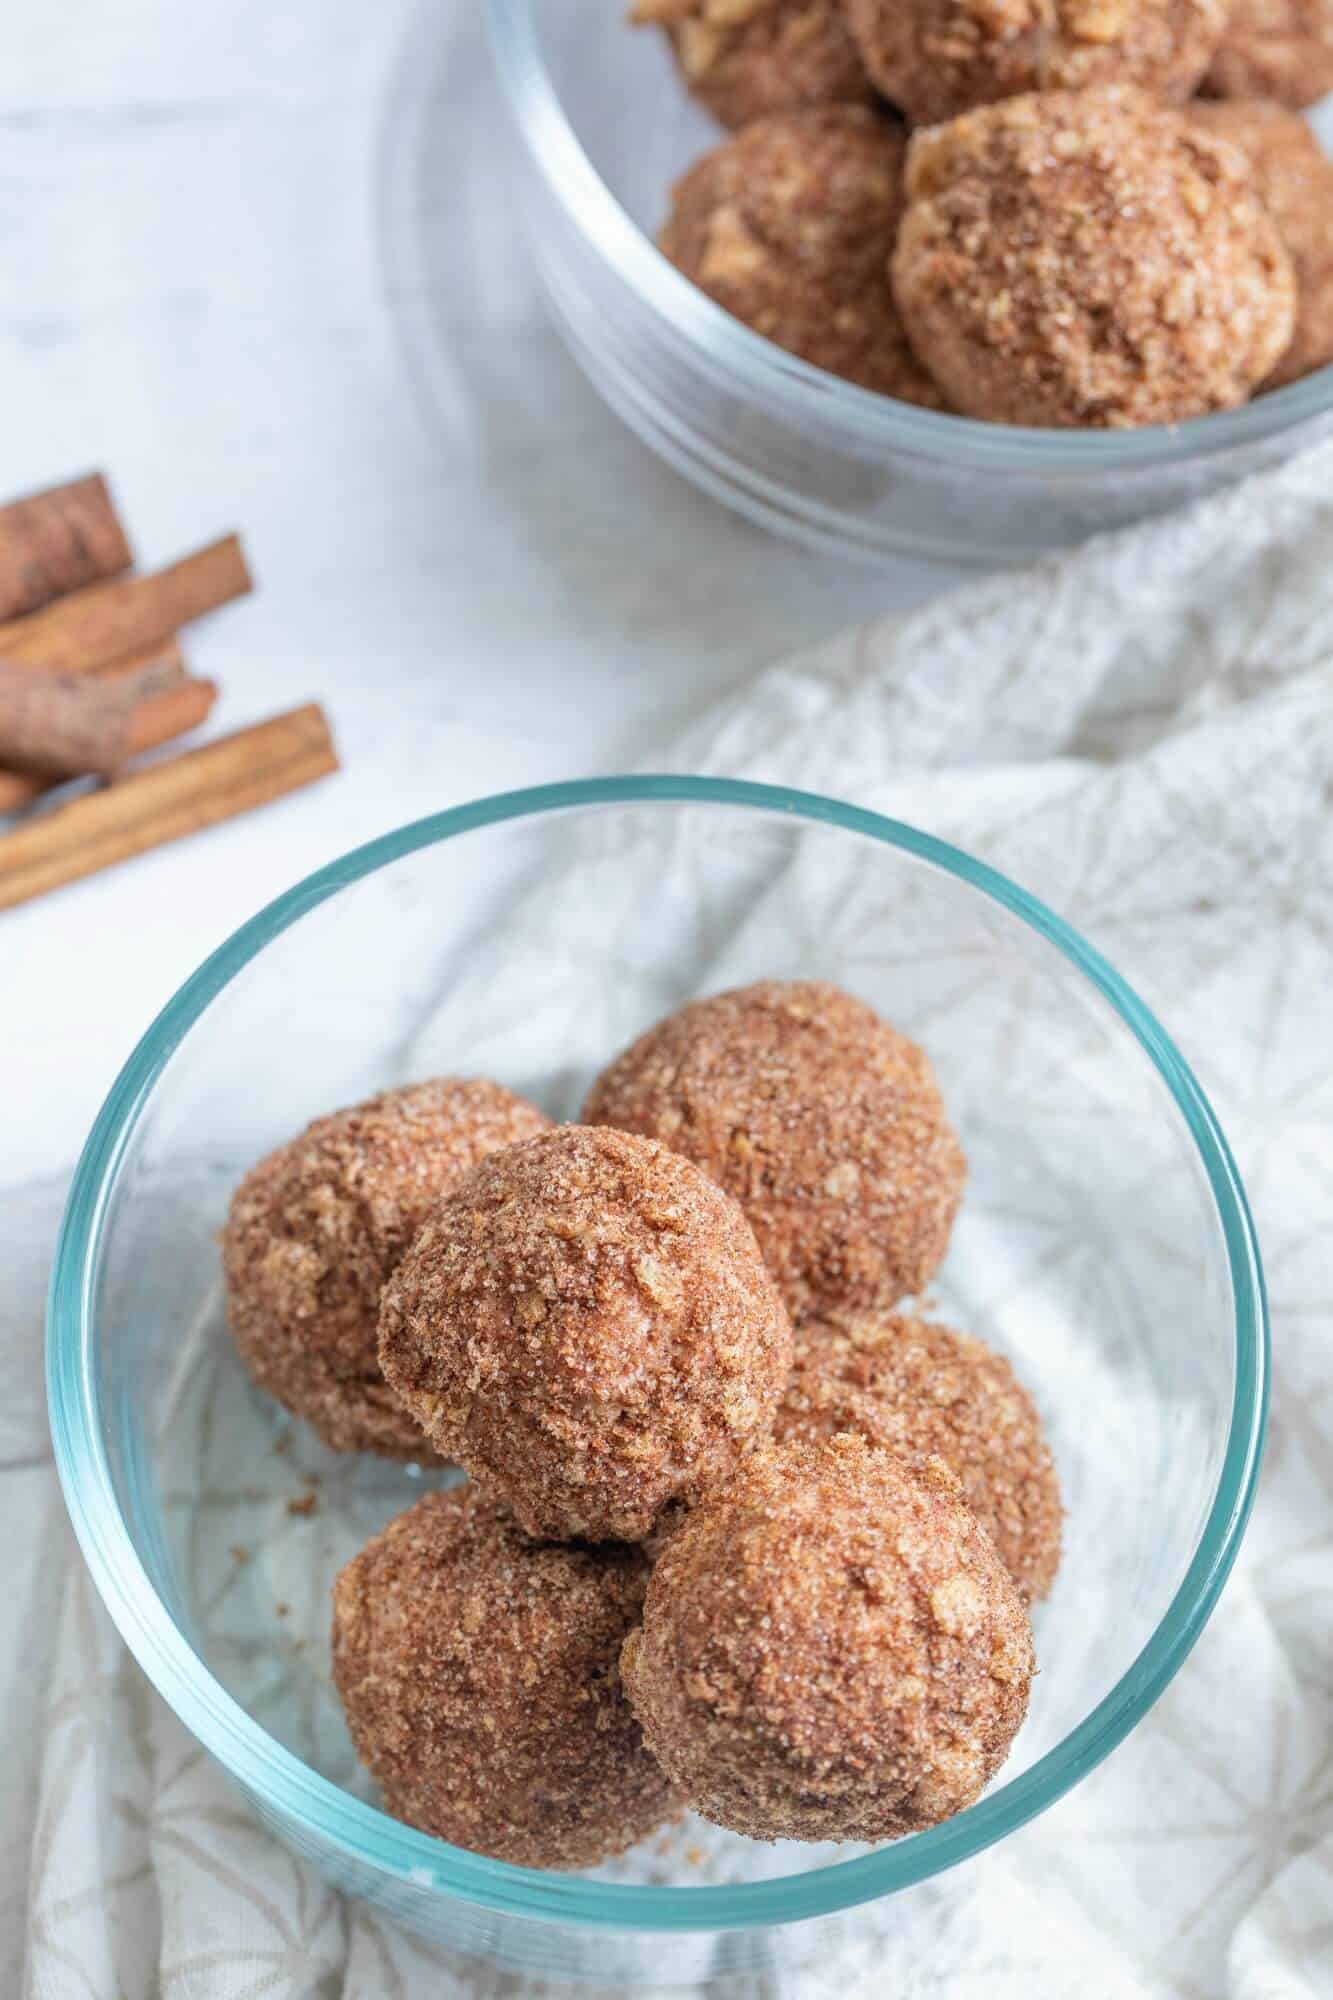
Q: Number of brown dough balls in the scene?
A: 12